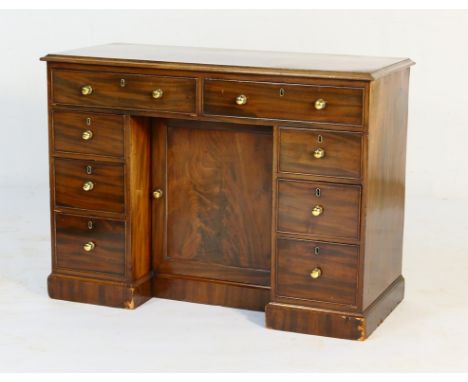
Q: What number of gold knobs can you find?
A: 11